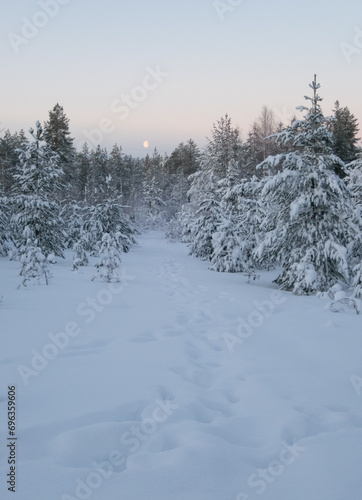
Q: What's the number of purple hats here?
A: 0